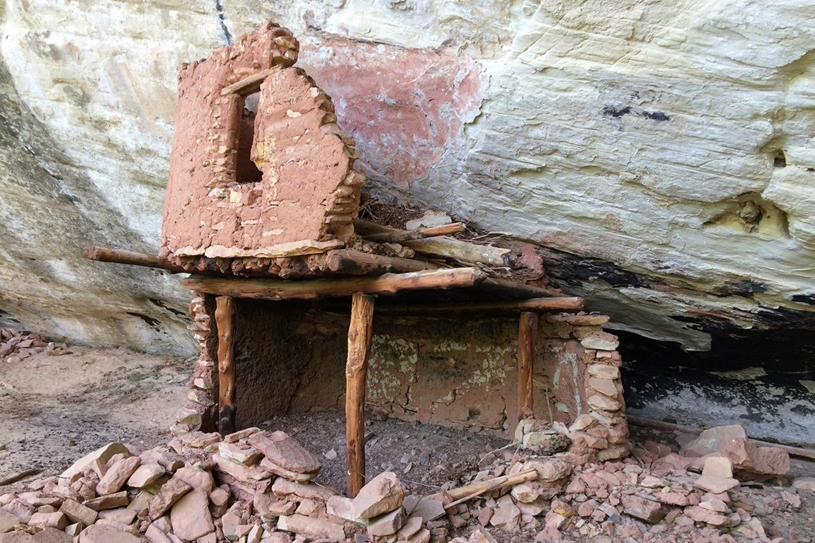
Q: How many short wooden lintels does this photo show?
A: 1